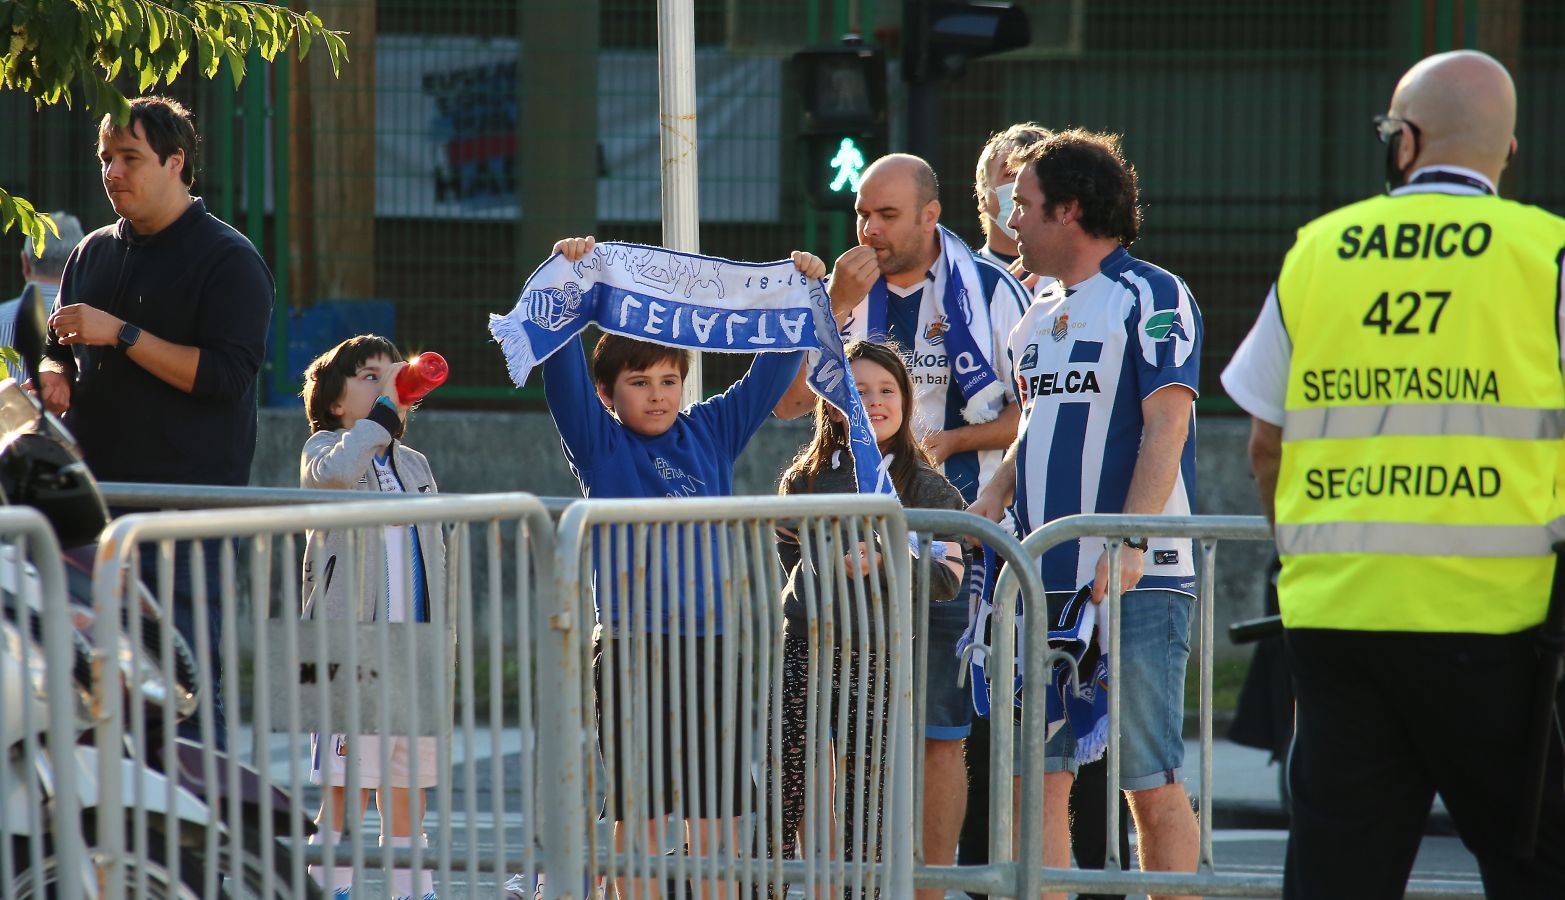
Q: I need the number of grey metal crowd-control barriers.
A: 5